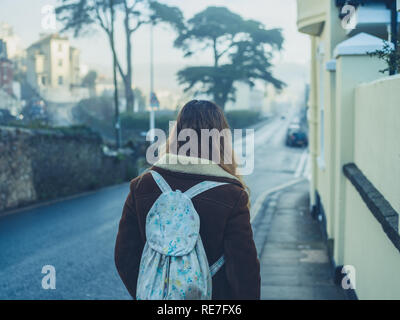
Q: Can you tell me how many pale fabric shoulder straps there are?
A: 2